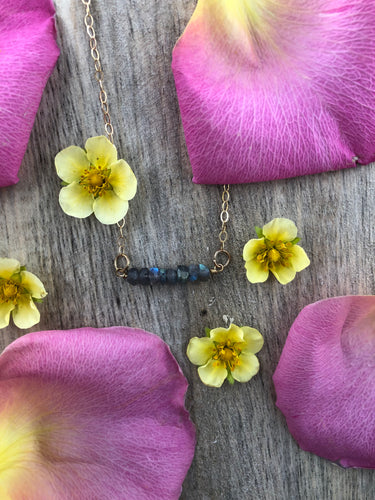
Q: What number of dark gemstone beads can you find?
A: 8